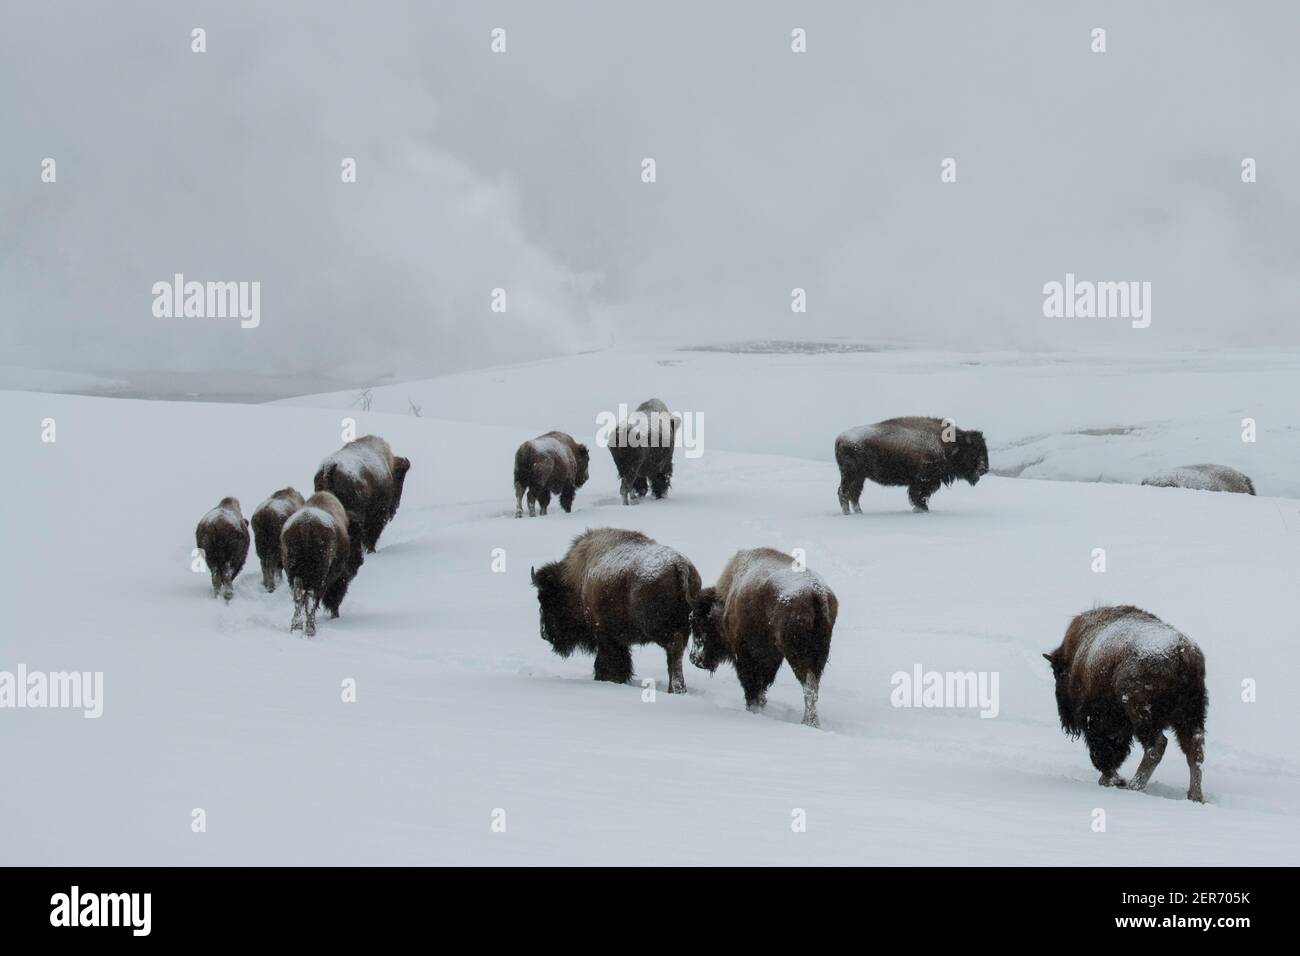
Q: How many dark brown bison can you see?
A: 11